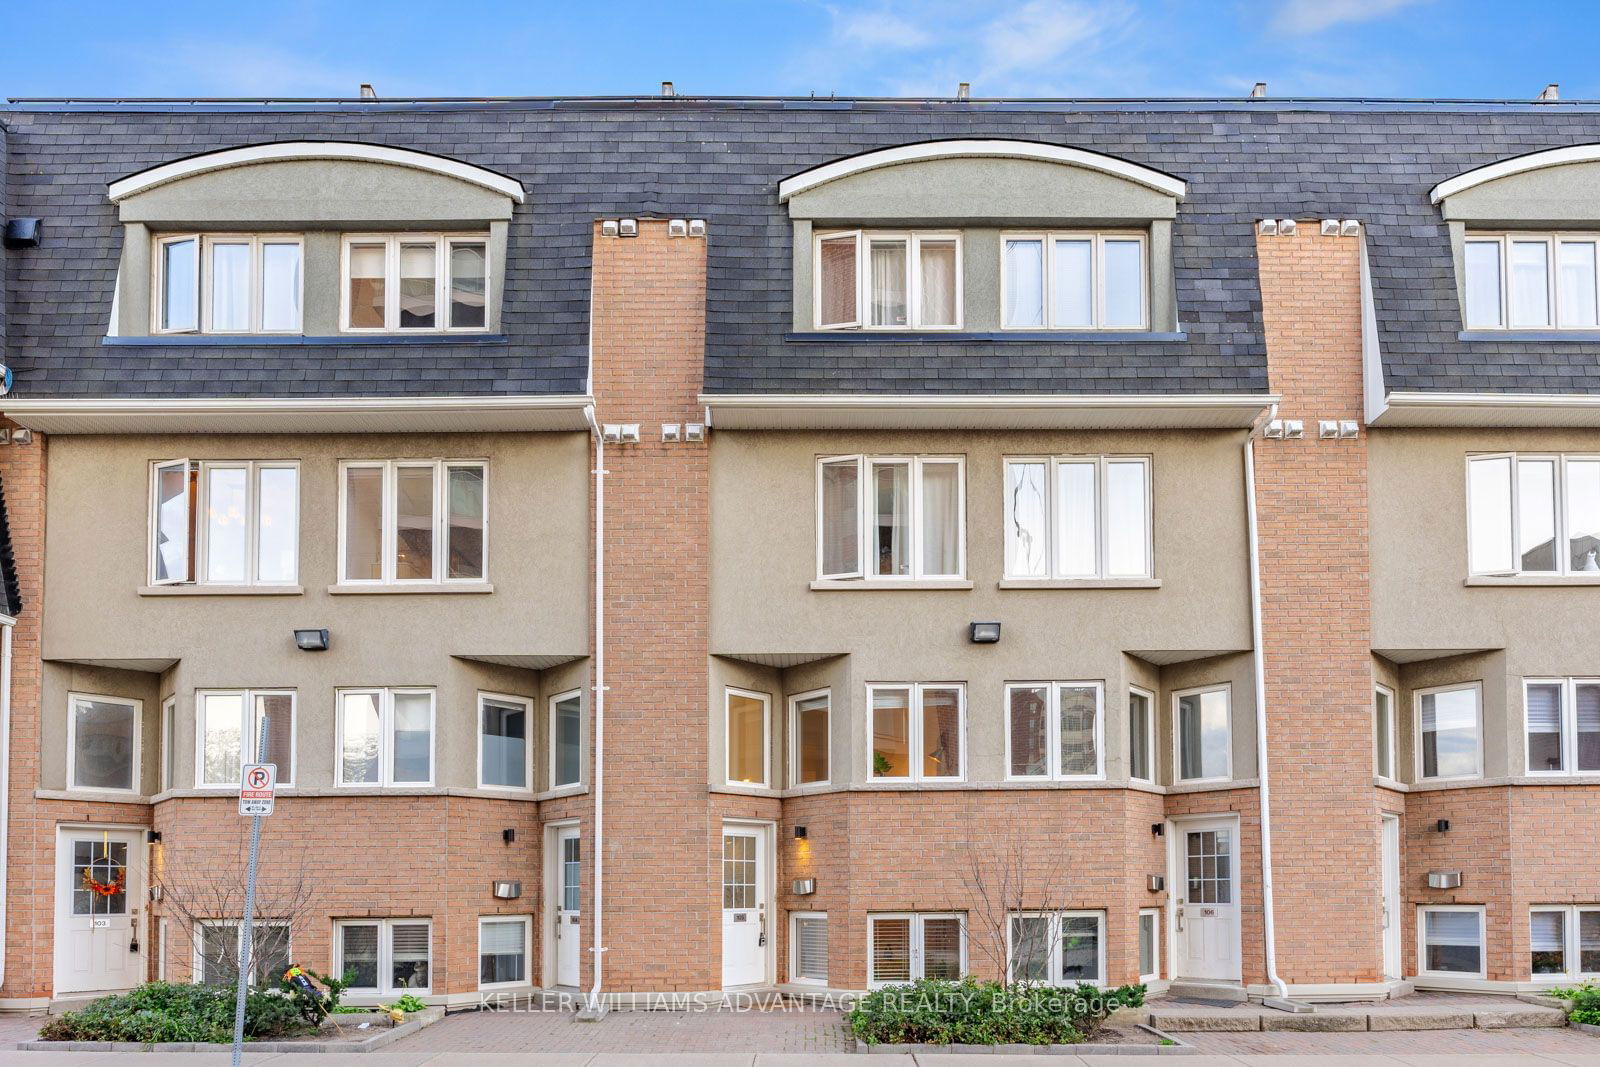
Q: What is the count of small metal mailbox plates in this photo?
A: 5